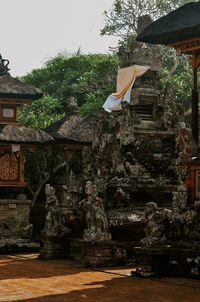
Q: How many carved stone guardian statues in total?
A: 3